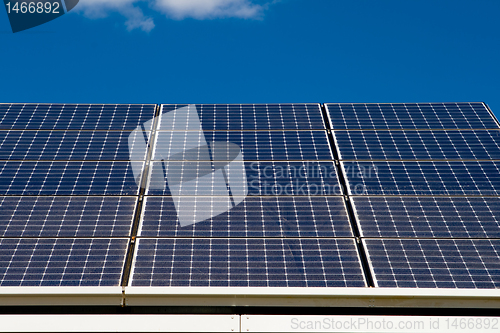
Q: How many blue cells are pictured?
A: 15